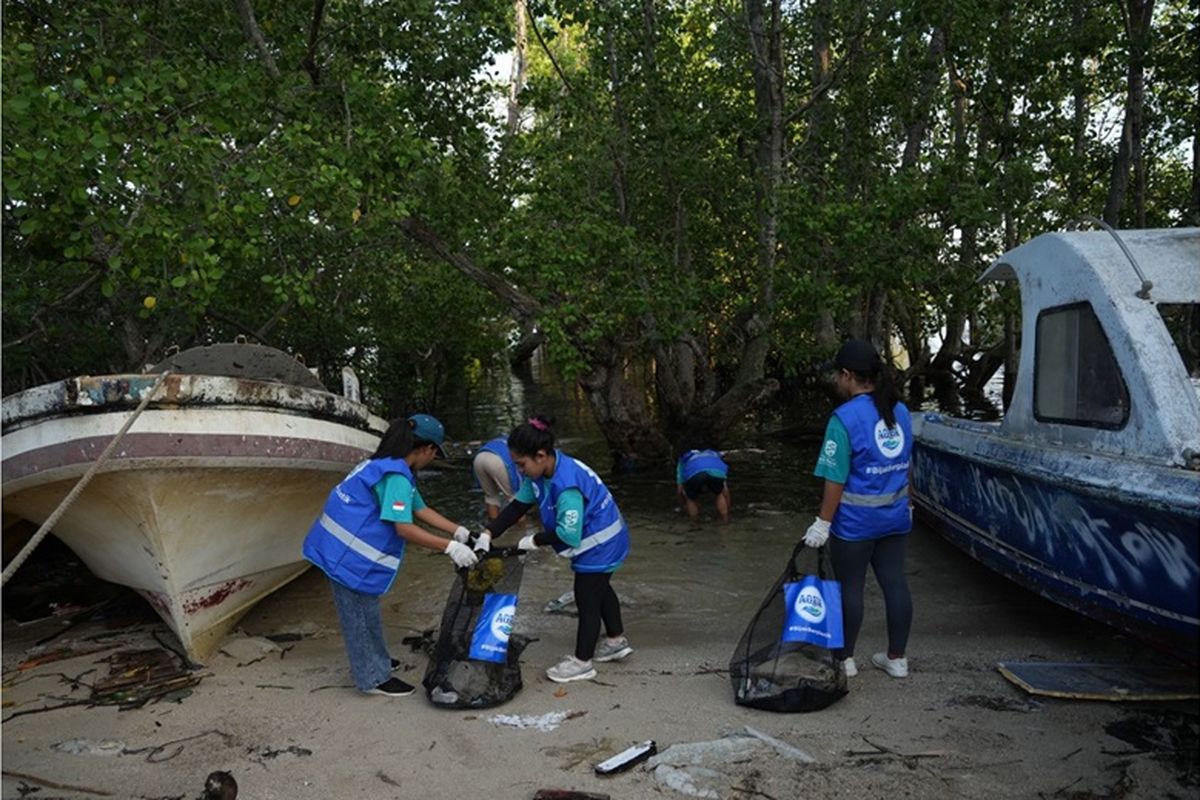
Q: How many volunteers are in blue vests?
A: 5